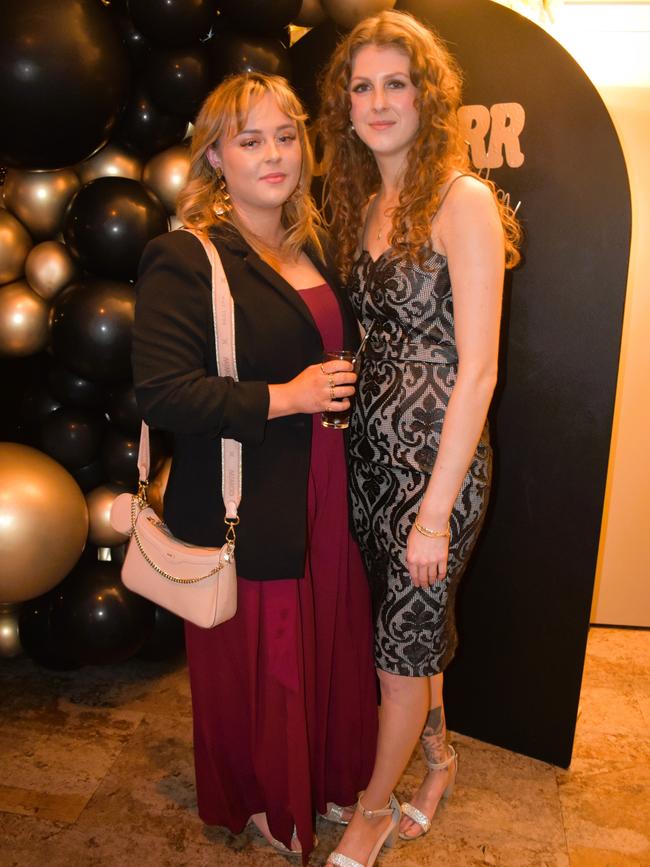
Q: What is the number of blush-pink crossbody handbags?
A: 1